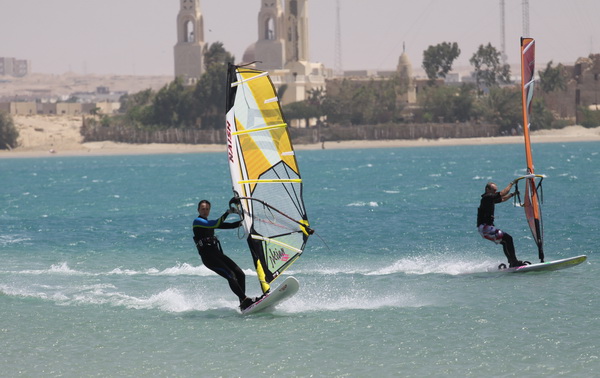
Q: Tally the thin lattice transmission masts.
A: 3